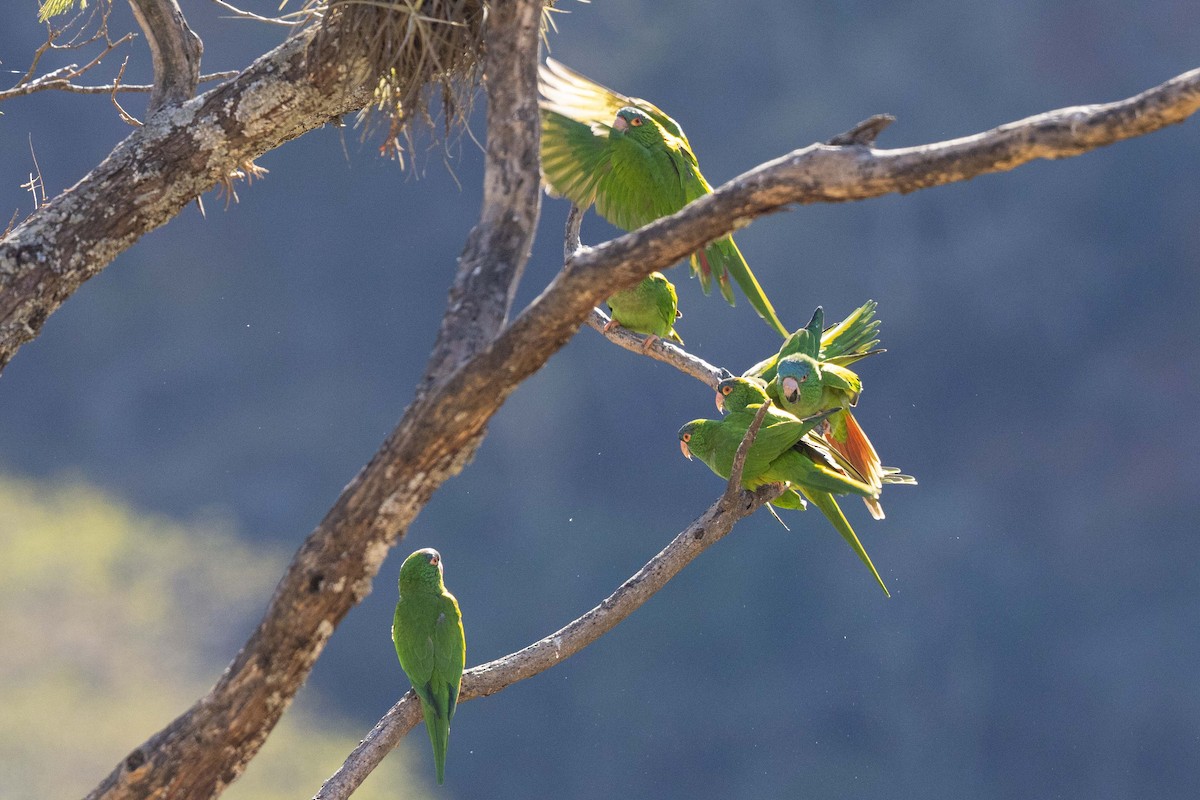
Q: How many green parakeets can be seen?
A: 6